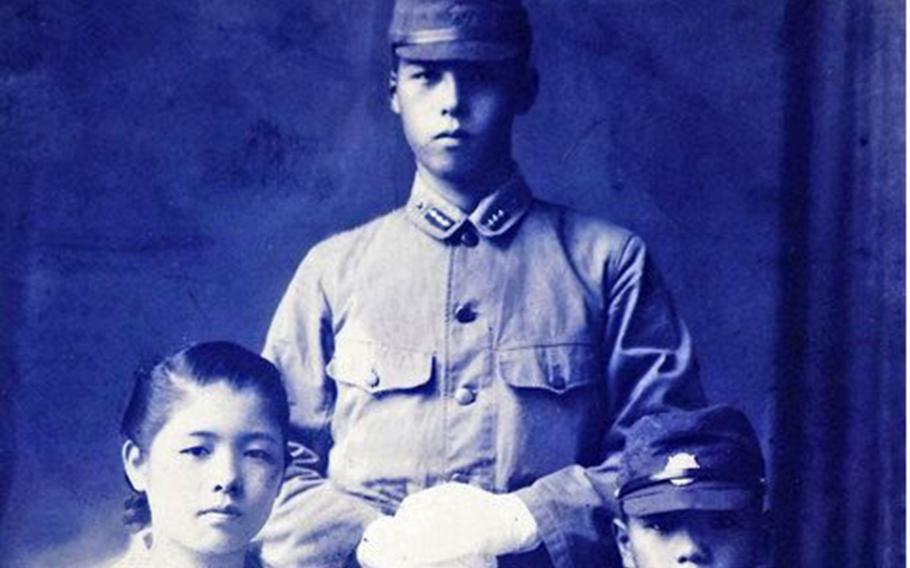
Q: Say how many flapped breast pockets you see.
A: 2